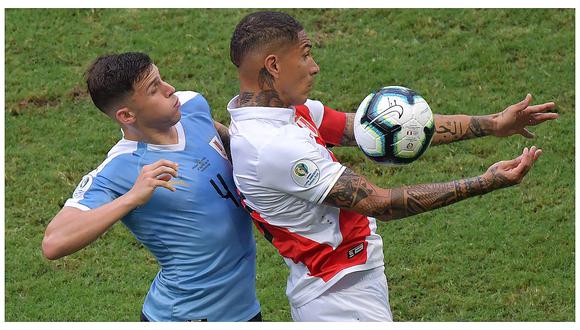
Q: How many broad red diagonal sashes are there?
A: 1